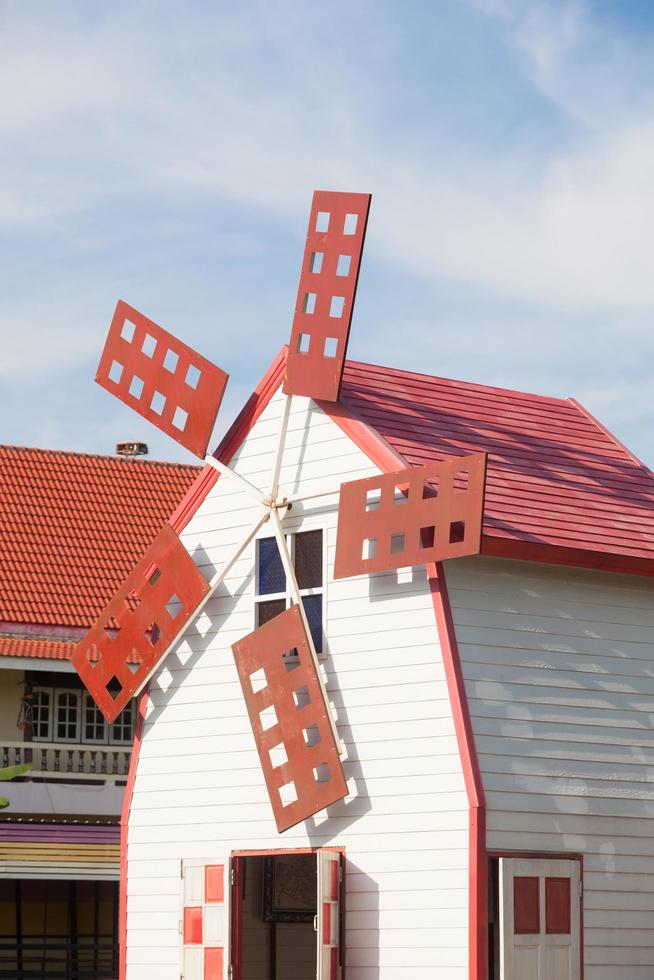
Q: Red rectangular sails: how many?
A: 5